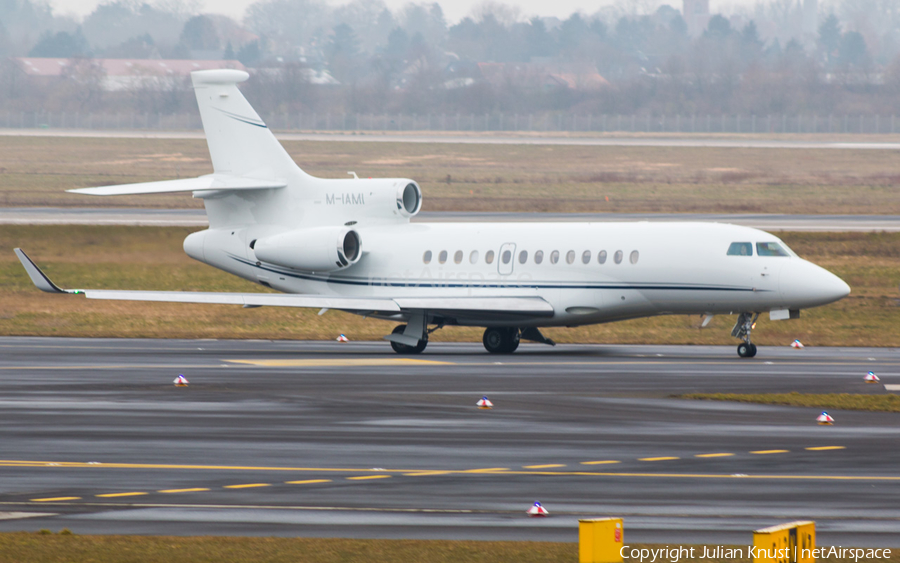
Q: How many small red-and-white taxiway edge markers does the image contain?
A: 7